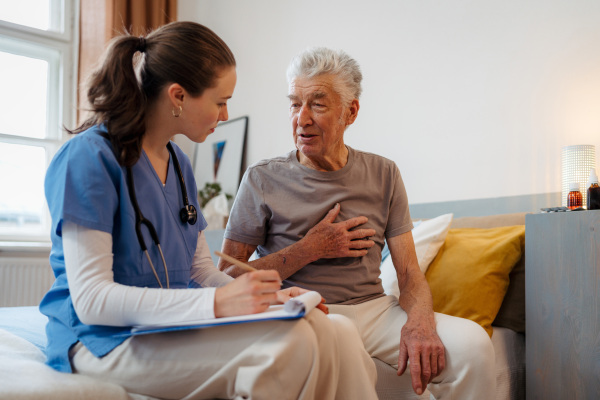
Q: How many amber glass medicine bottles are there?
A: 2